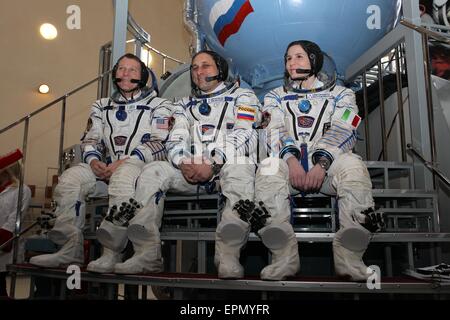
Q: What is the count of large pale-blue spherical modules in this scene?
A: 1